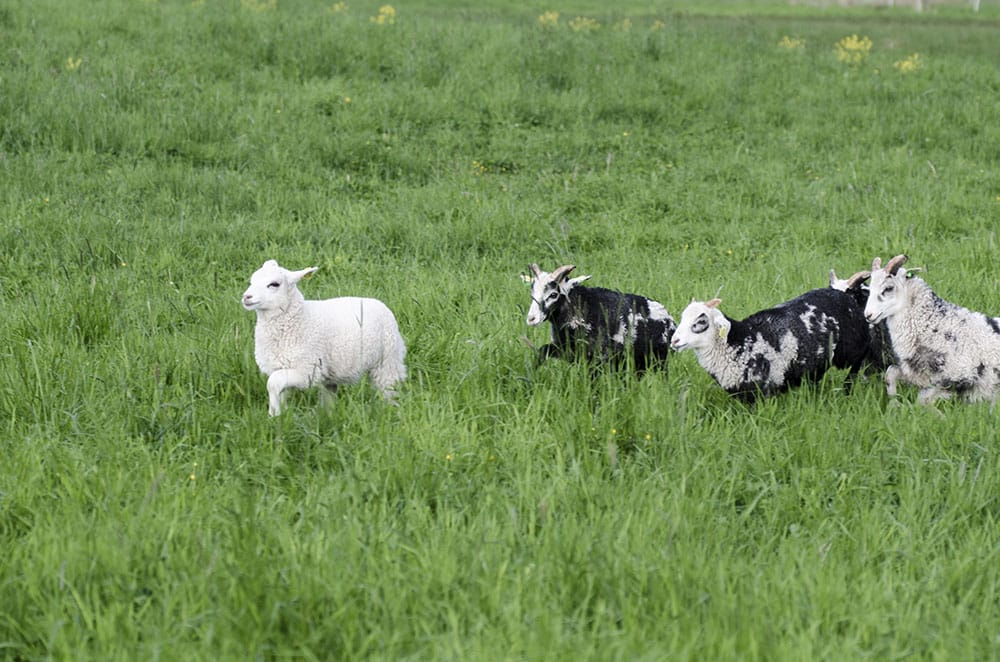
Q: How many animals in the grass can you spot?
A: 5